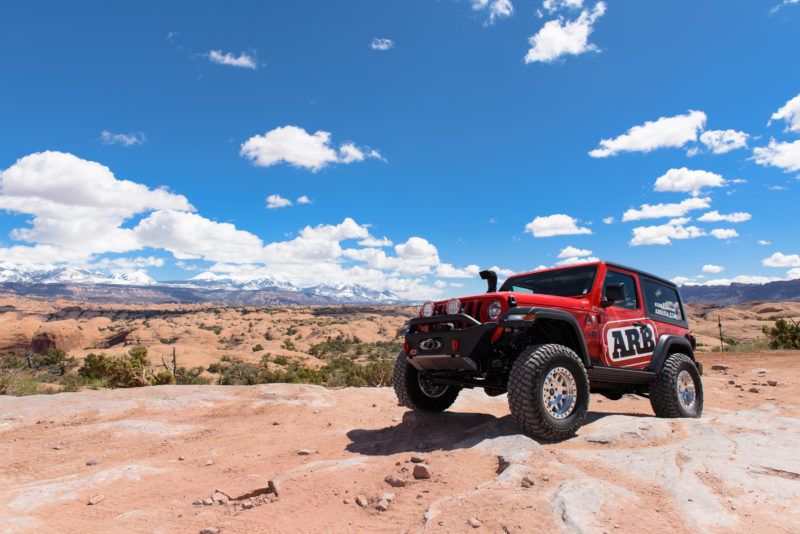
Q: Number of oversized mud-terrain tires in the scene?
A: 3